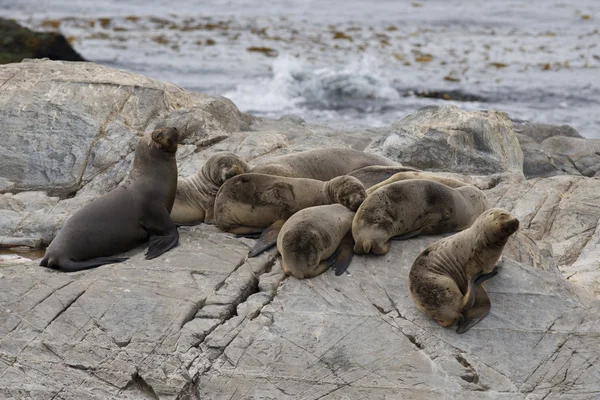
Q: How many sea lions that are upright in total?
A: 2